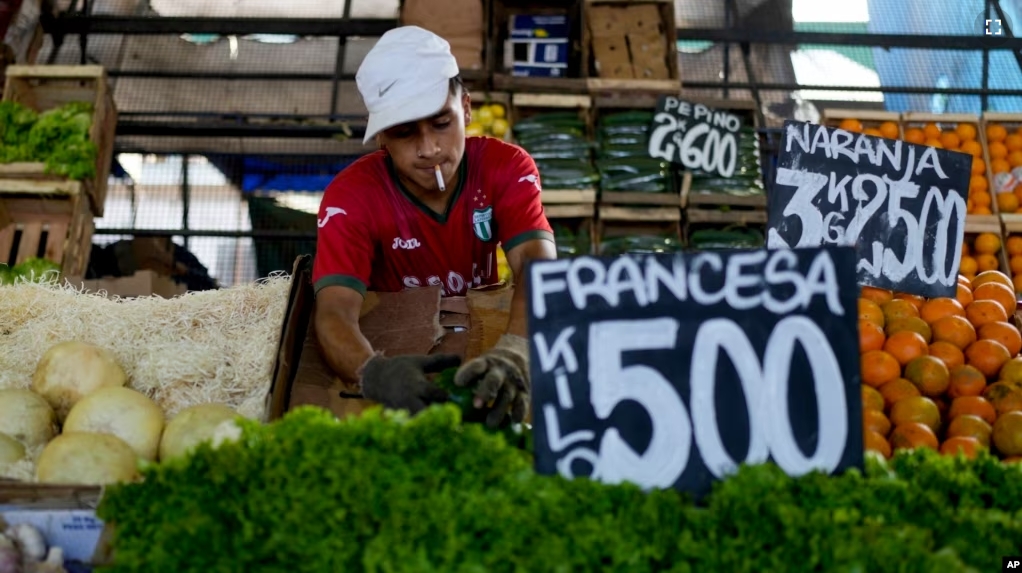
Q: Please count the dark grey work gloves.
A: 2